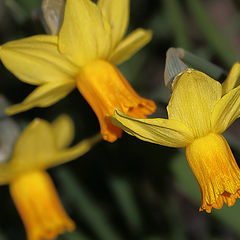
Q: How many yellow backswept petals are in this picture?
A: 13